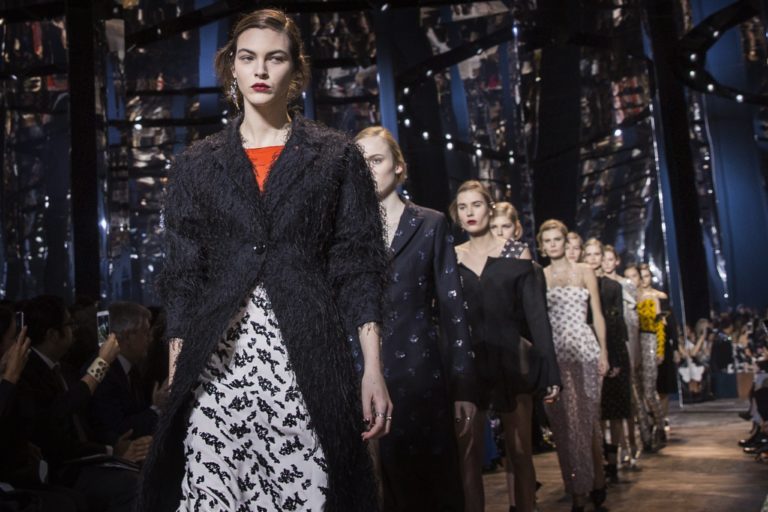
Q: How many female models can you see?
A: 10